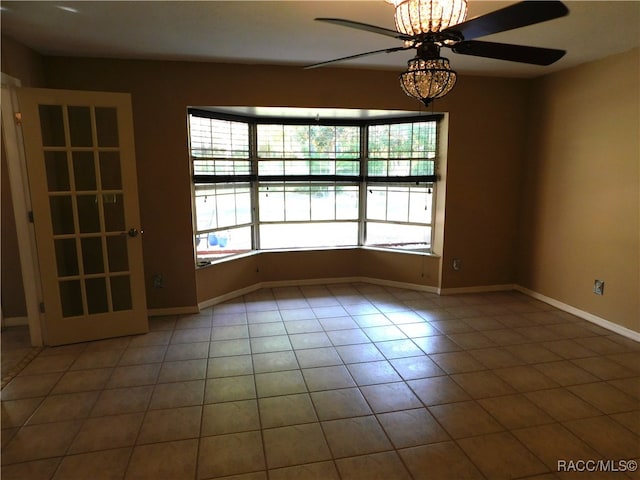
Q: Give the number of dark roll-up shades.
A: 3